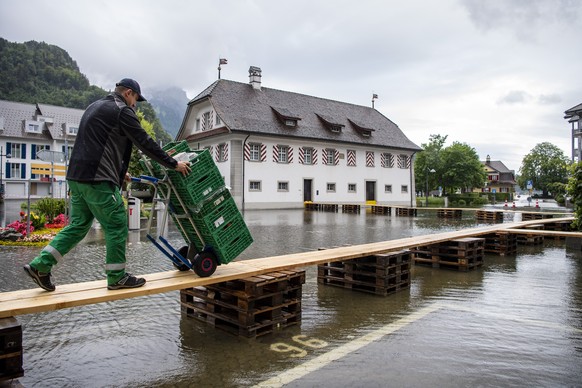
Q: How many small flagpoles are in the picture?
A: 2